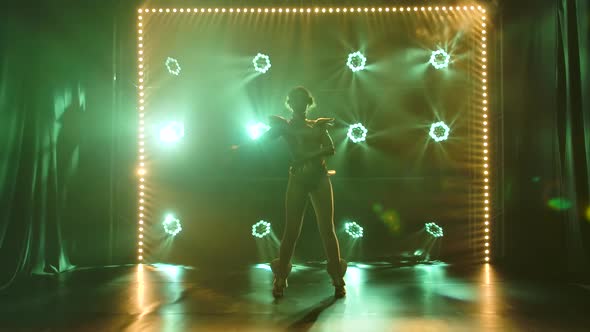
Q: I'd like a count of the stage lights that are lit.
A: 12